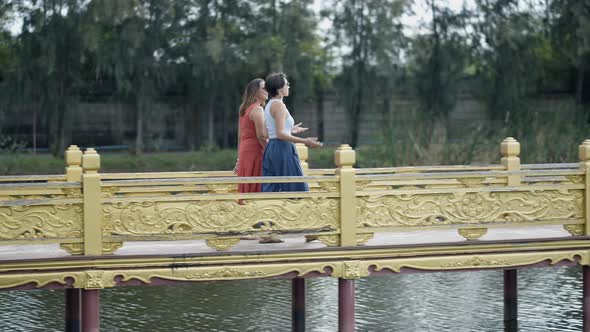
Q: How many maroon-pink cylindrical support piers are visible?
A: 6